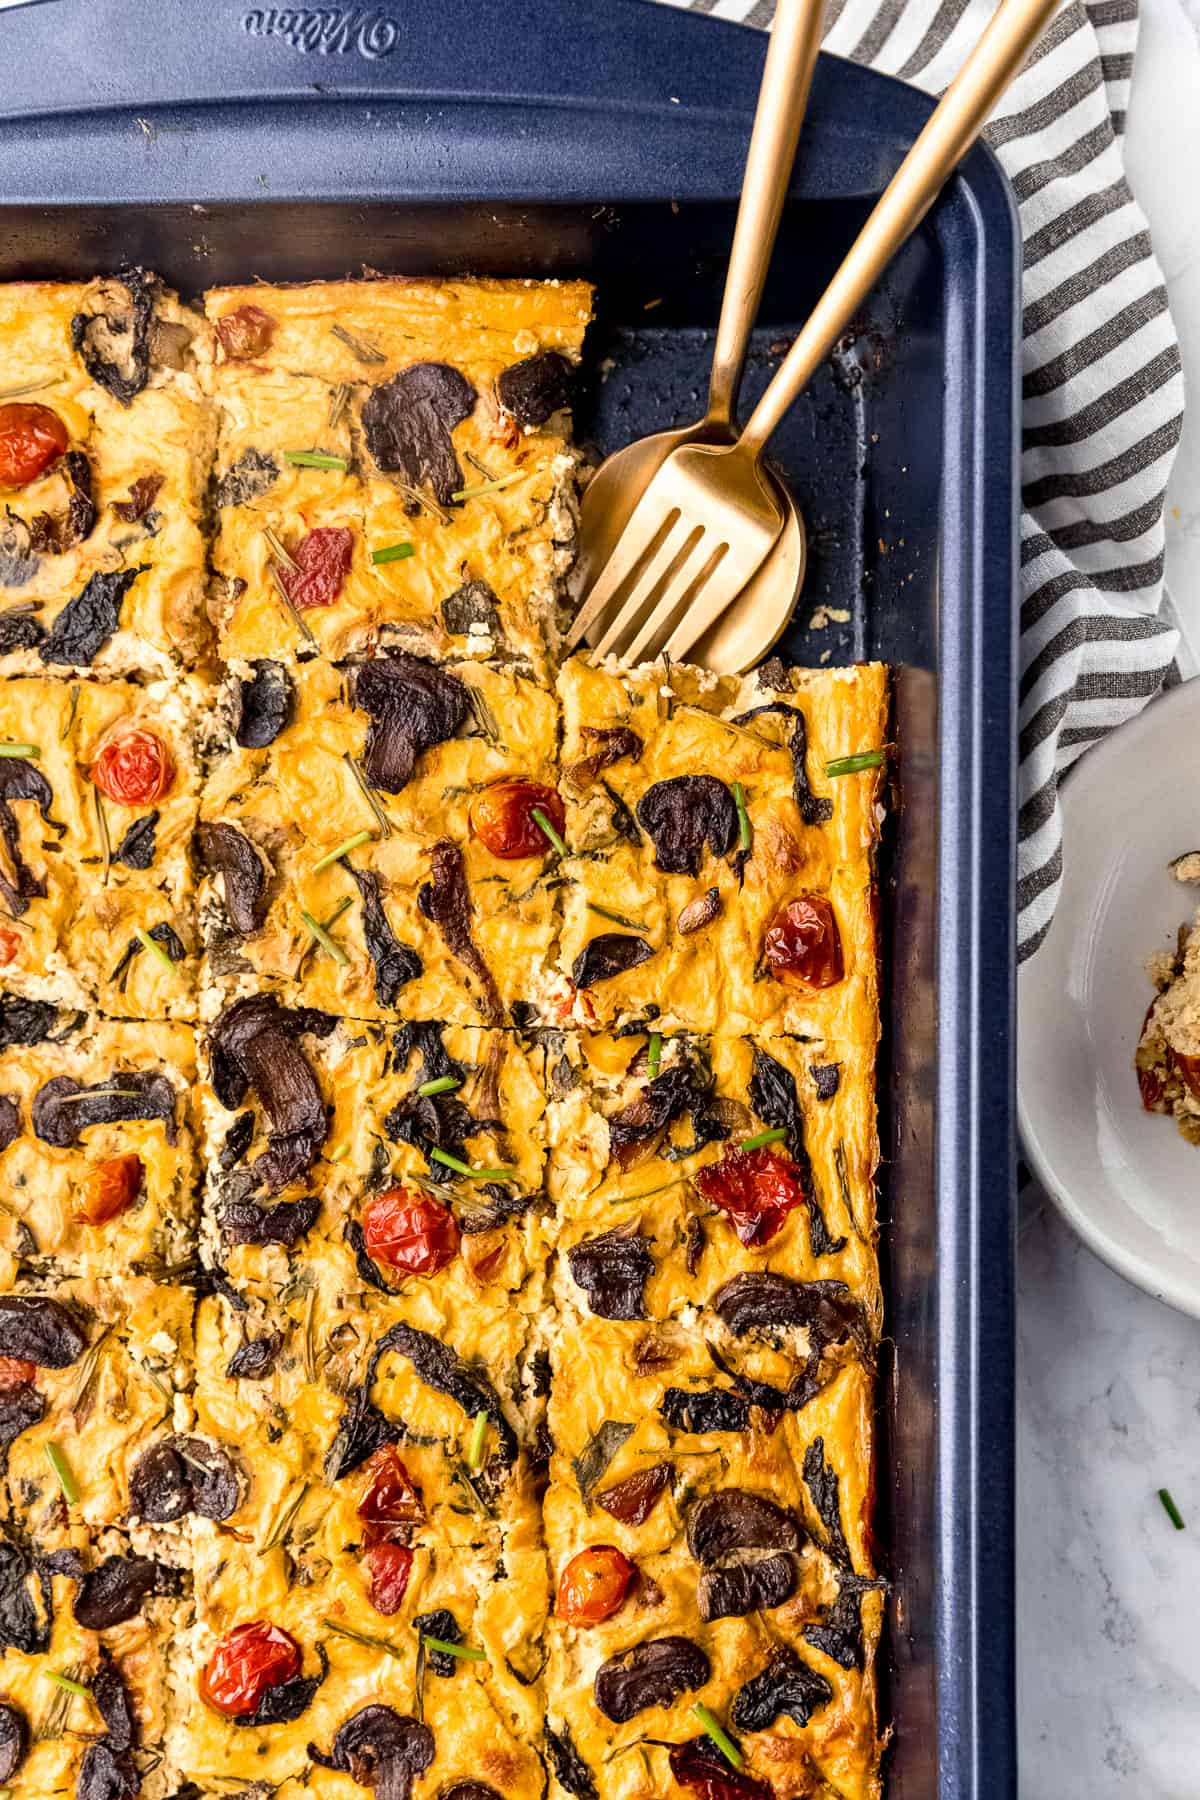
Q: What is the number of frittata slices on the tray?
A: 14